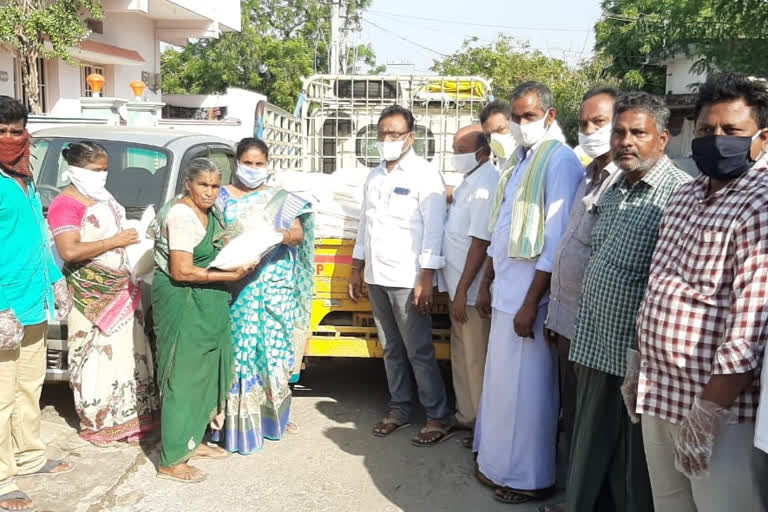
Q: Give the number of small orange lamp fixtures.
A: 2